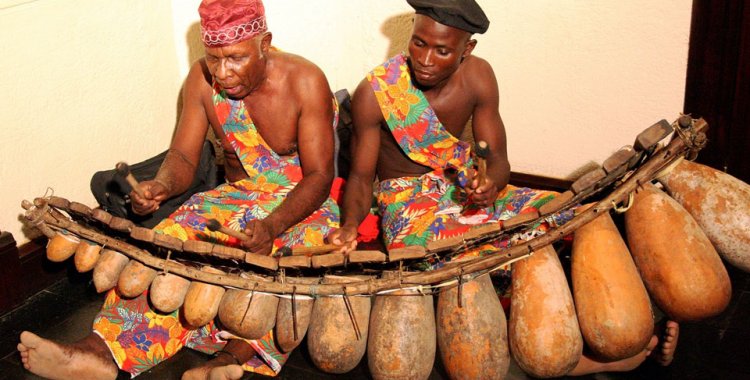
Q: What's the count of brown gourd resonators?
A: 15